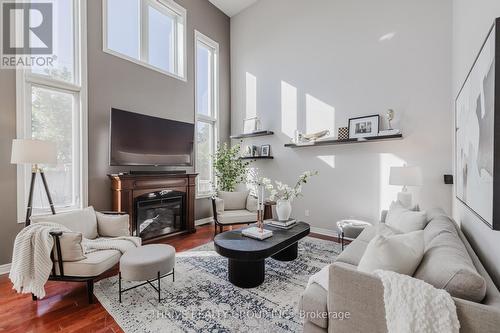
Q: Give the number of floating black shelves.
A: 3